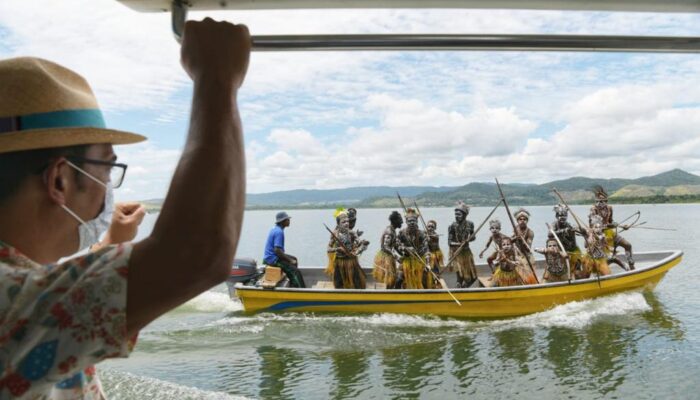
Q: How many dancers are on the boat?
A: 13